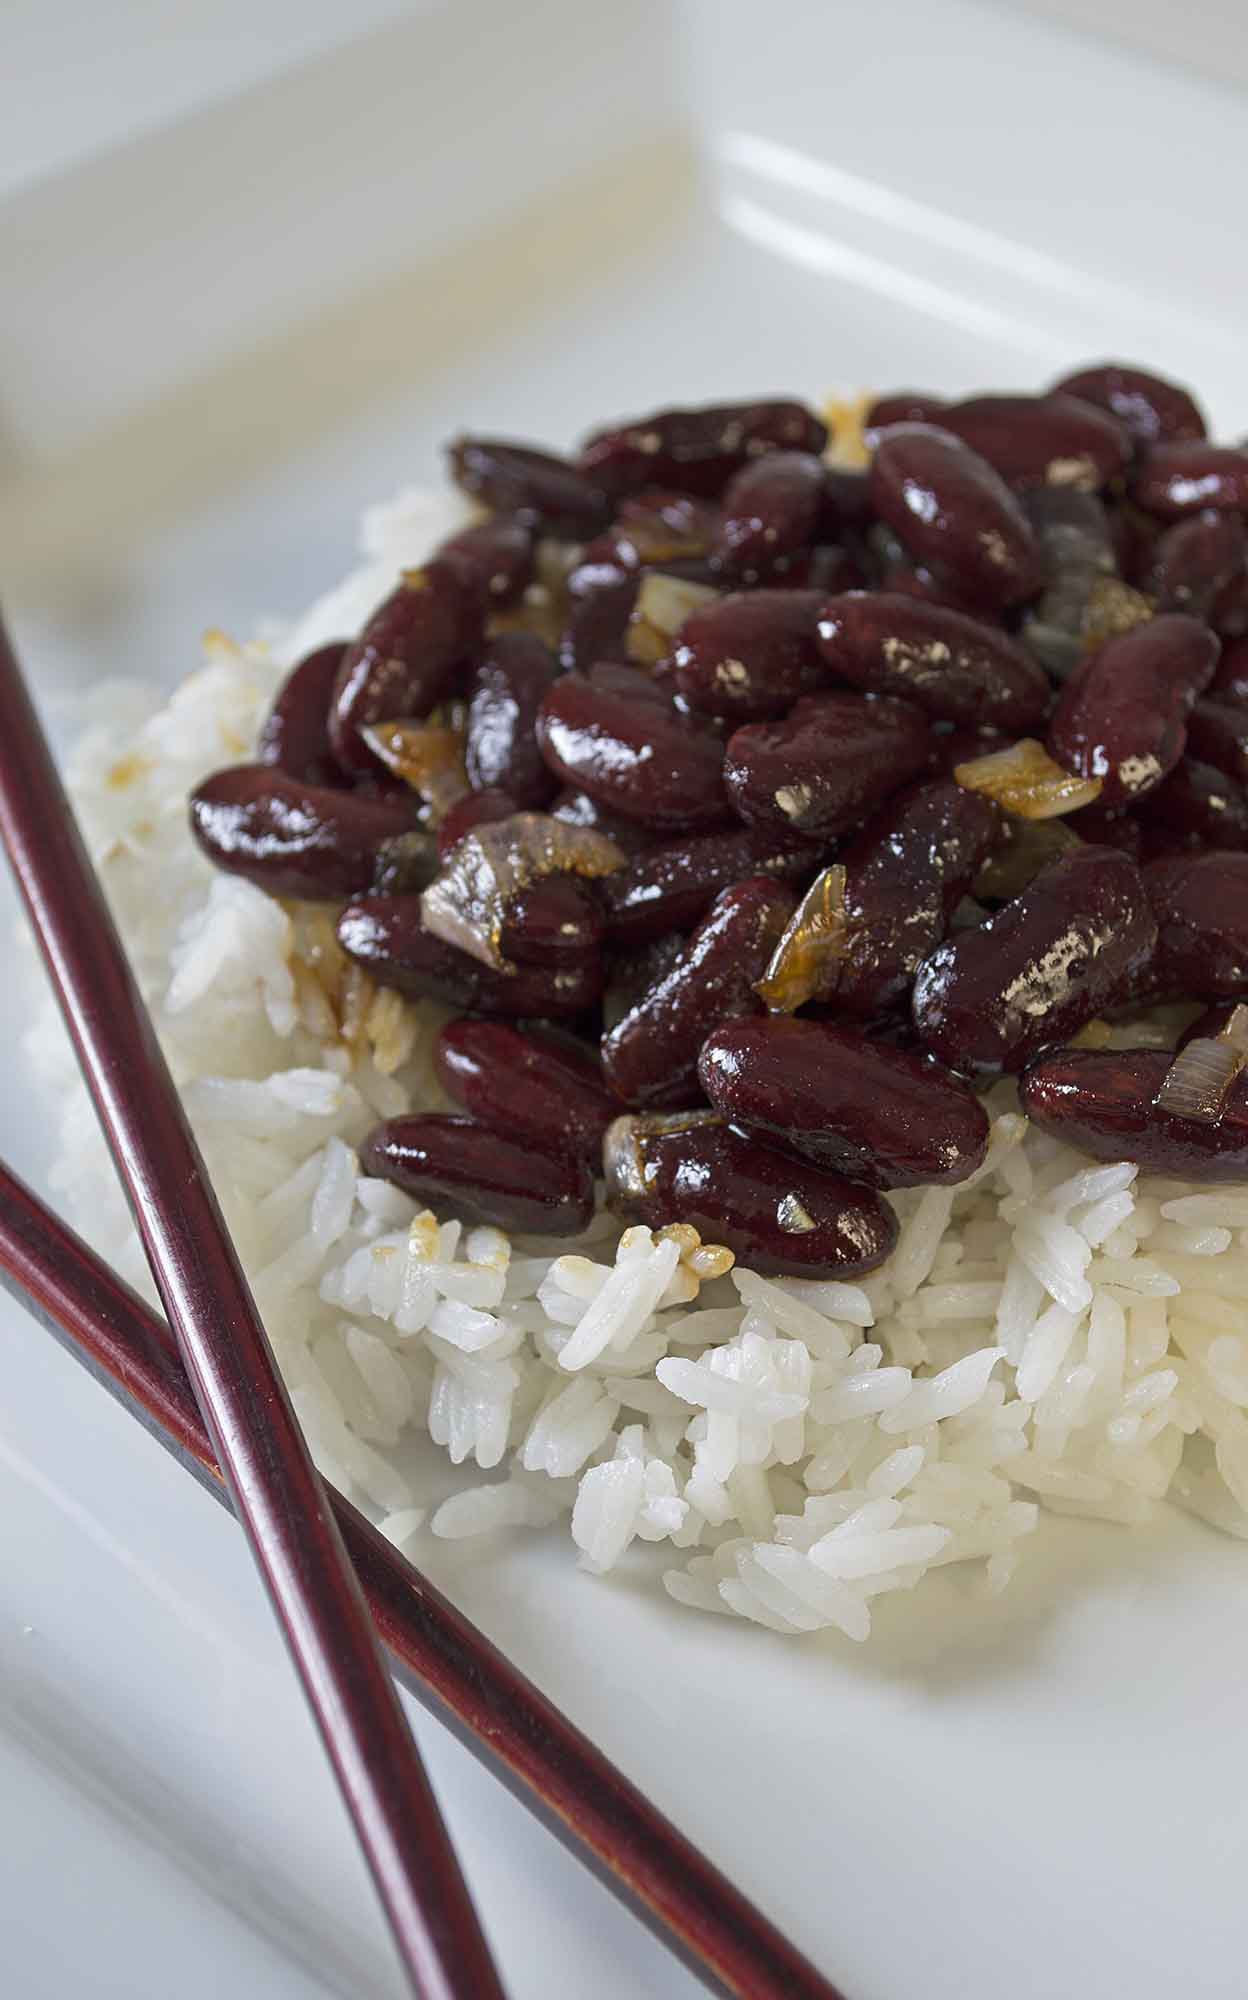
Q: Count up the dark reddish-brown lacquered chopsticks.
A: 2